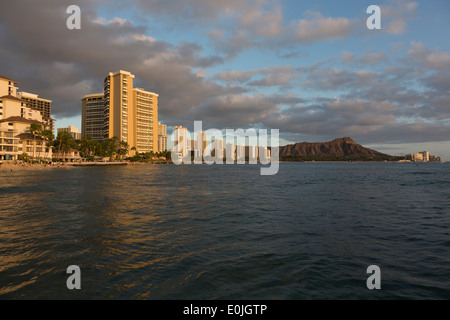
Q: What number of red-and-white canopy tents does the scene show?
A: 0